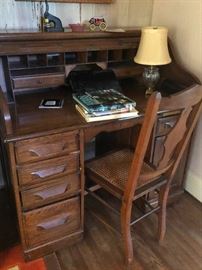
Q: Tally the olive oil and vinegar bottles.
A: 0